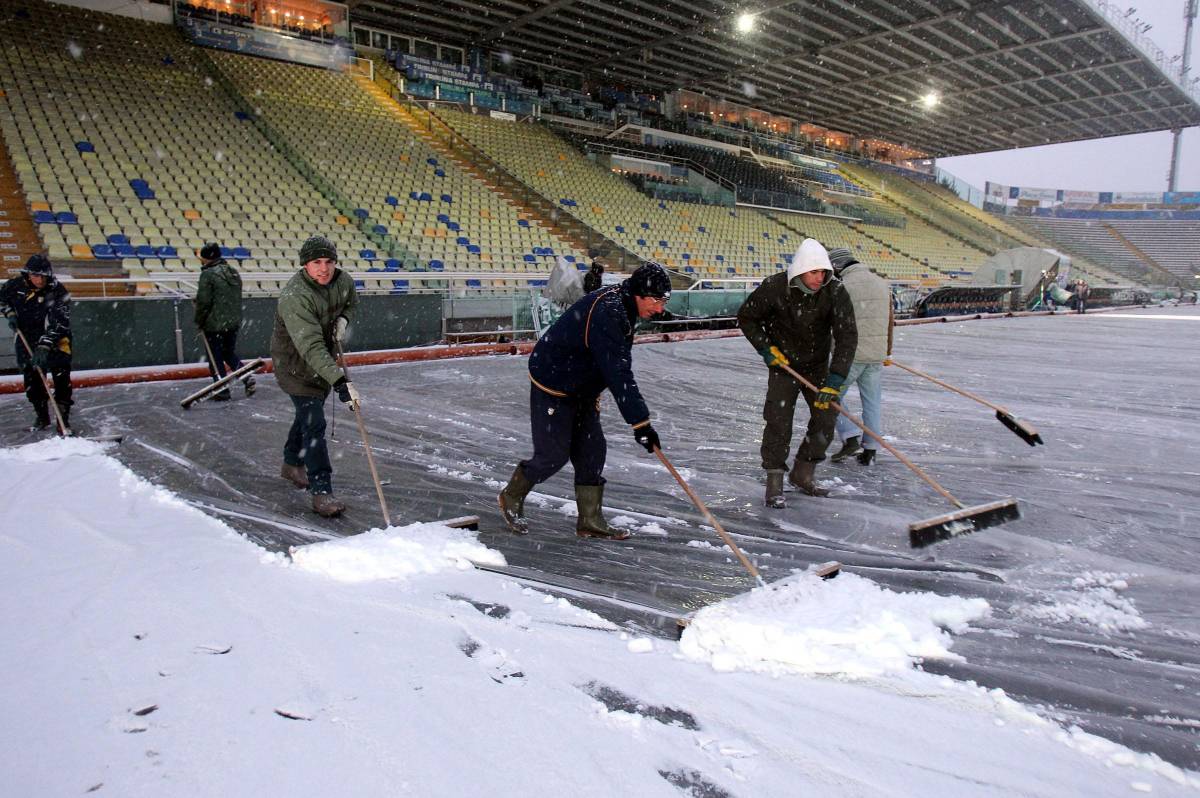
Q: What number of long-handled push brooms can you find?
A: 6